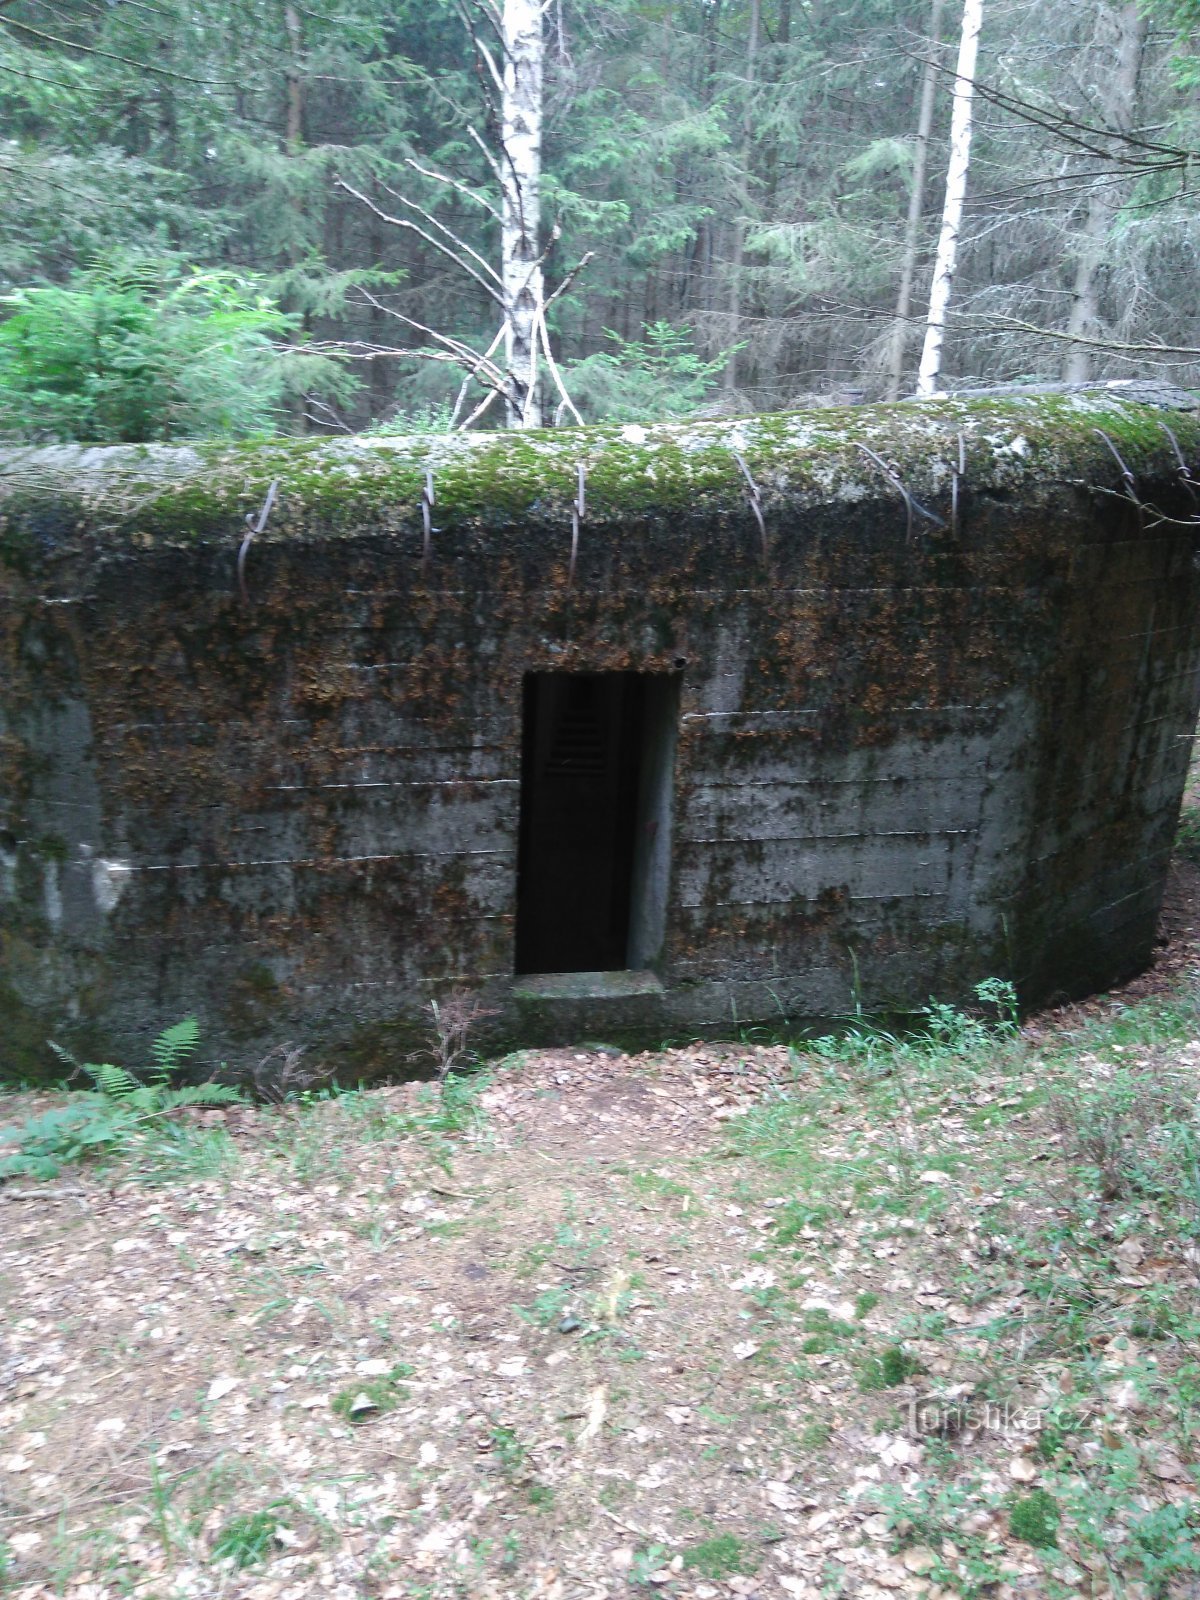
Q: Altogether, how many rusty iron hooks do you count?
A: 8